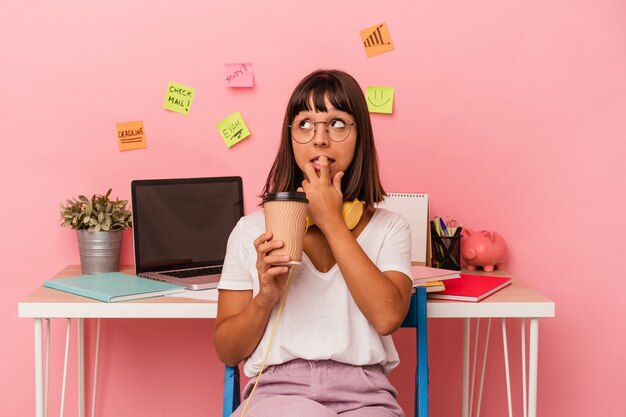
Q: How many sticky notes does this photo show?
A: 6